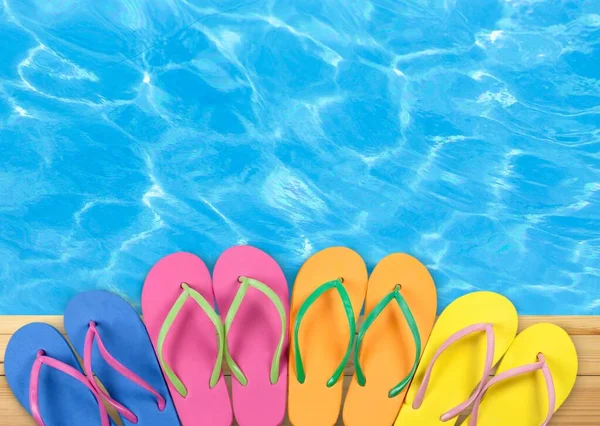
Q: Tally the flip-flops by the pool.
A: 8